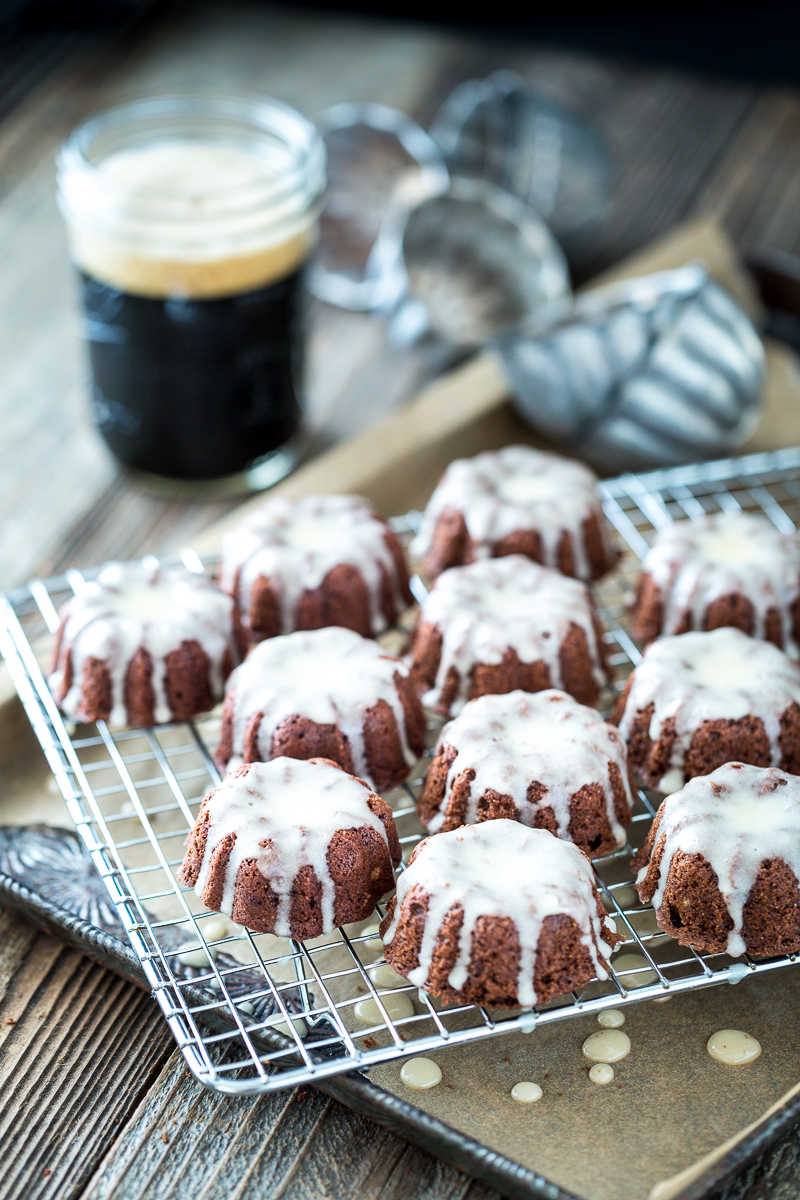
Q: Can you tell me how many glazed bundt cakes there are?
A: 11